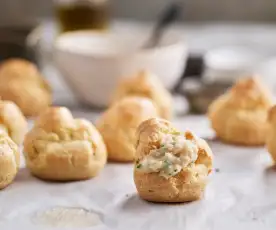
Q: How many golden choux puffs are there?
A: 9